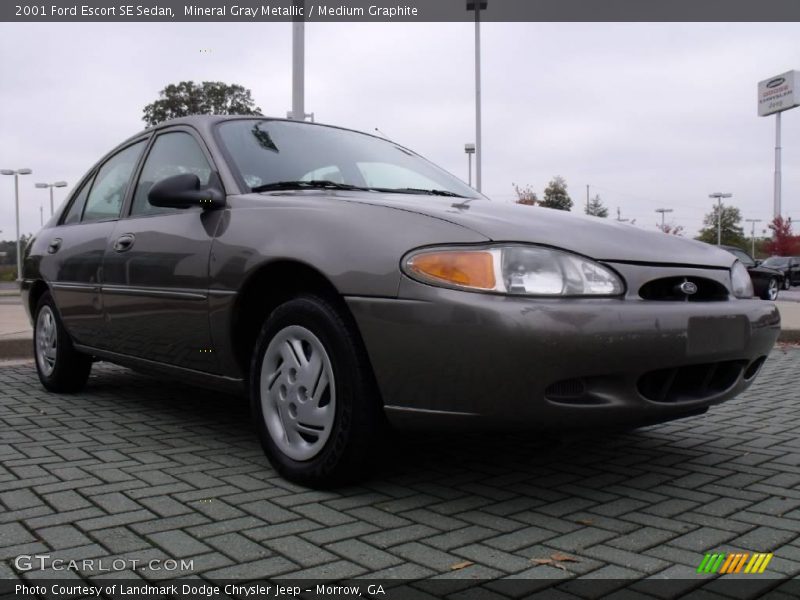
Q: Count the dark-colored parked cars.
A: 2